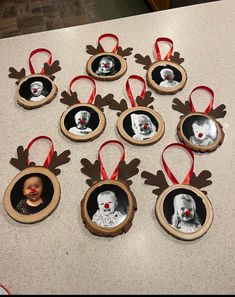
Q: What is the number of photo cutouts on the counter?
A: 9